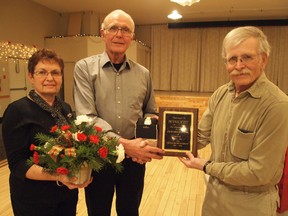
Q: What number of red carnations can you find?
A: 9